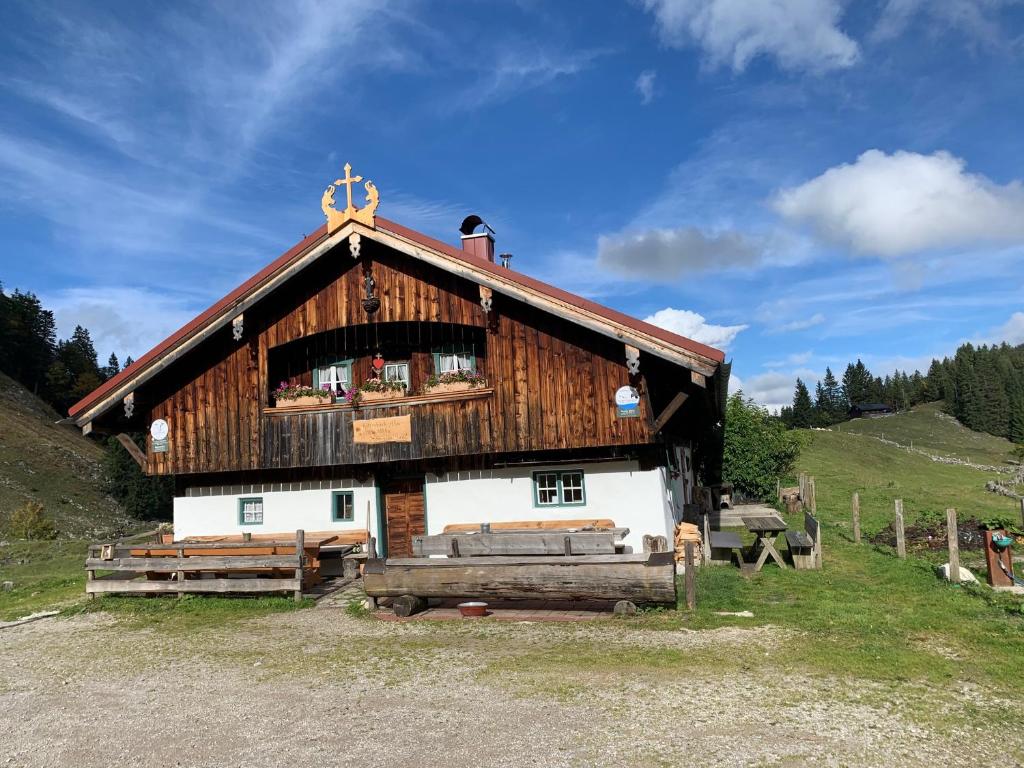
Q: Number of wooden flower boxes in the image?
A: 3